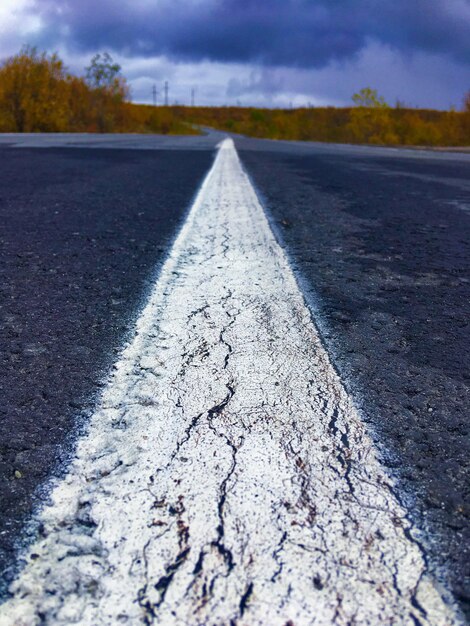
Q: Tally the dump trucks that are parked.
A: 0